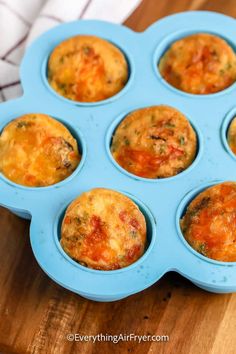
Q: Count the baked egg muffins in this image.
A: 7